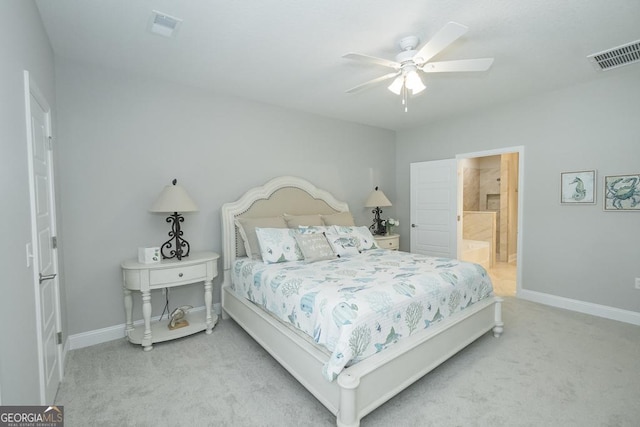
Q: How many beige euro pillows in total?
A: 3